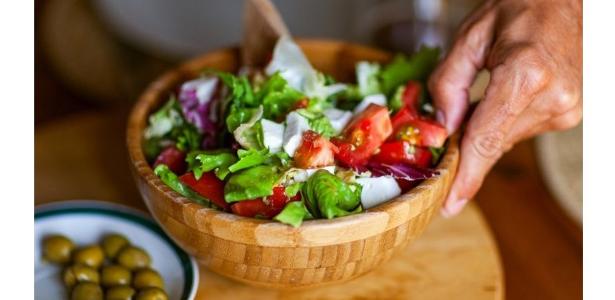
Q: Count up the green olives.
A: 10